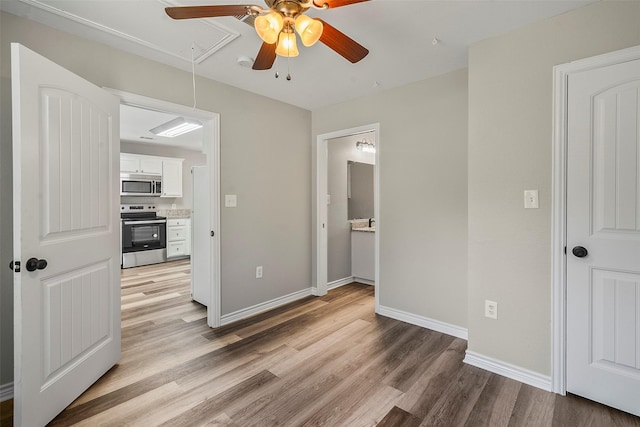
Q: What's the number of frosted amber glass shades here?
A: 3